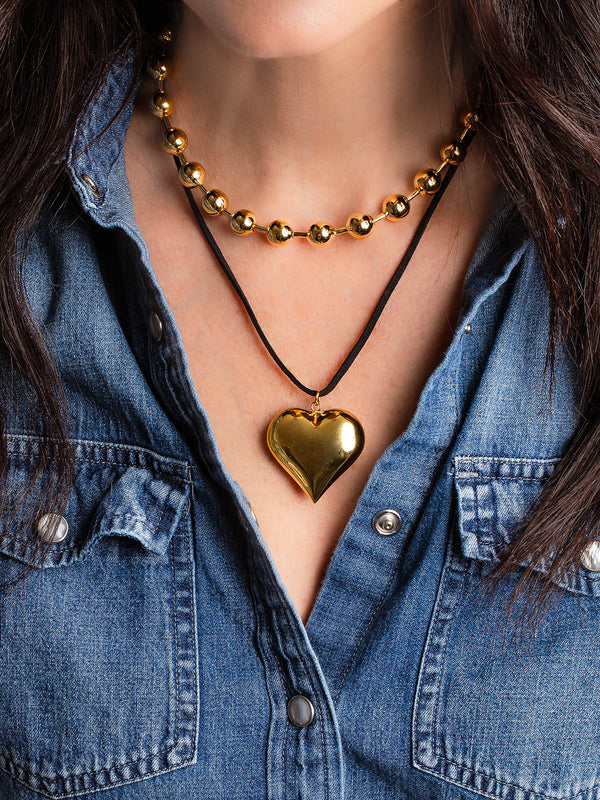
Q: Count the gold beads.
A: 14